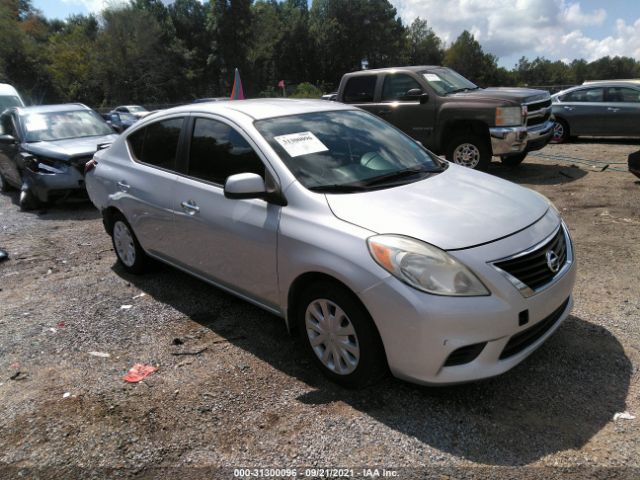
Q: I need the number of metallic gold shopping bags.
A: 0